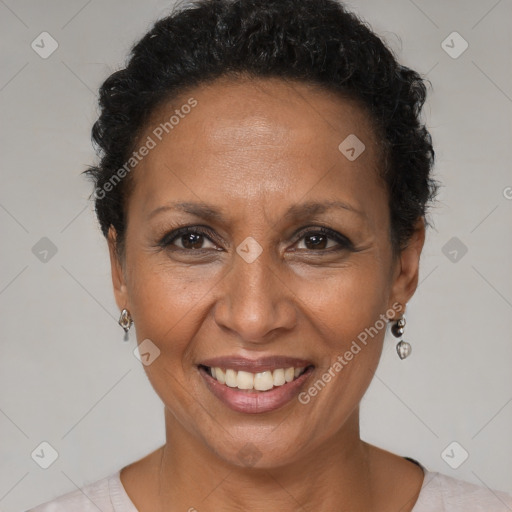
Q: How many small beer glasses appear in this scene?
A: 0